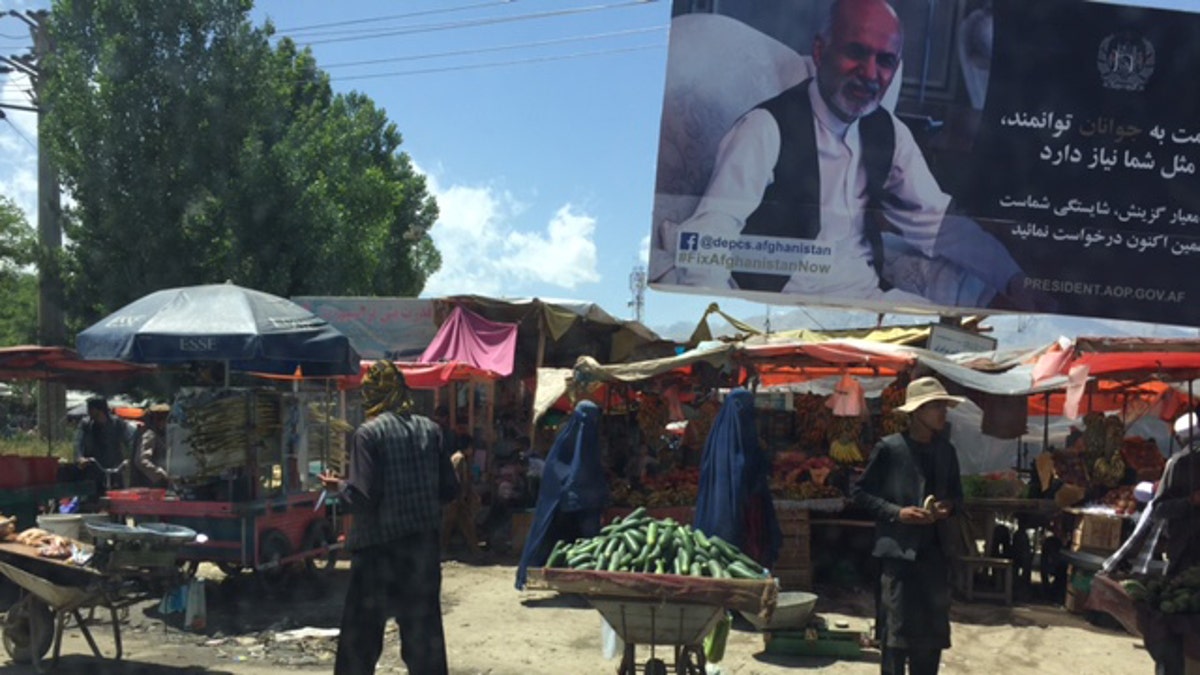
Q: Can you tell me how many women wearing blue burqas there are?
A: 2